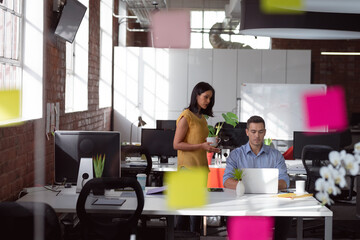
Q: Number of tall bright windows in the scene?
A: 3